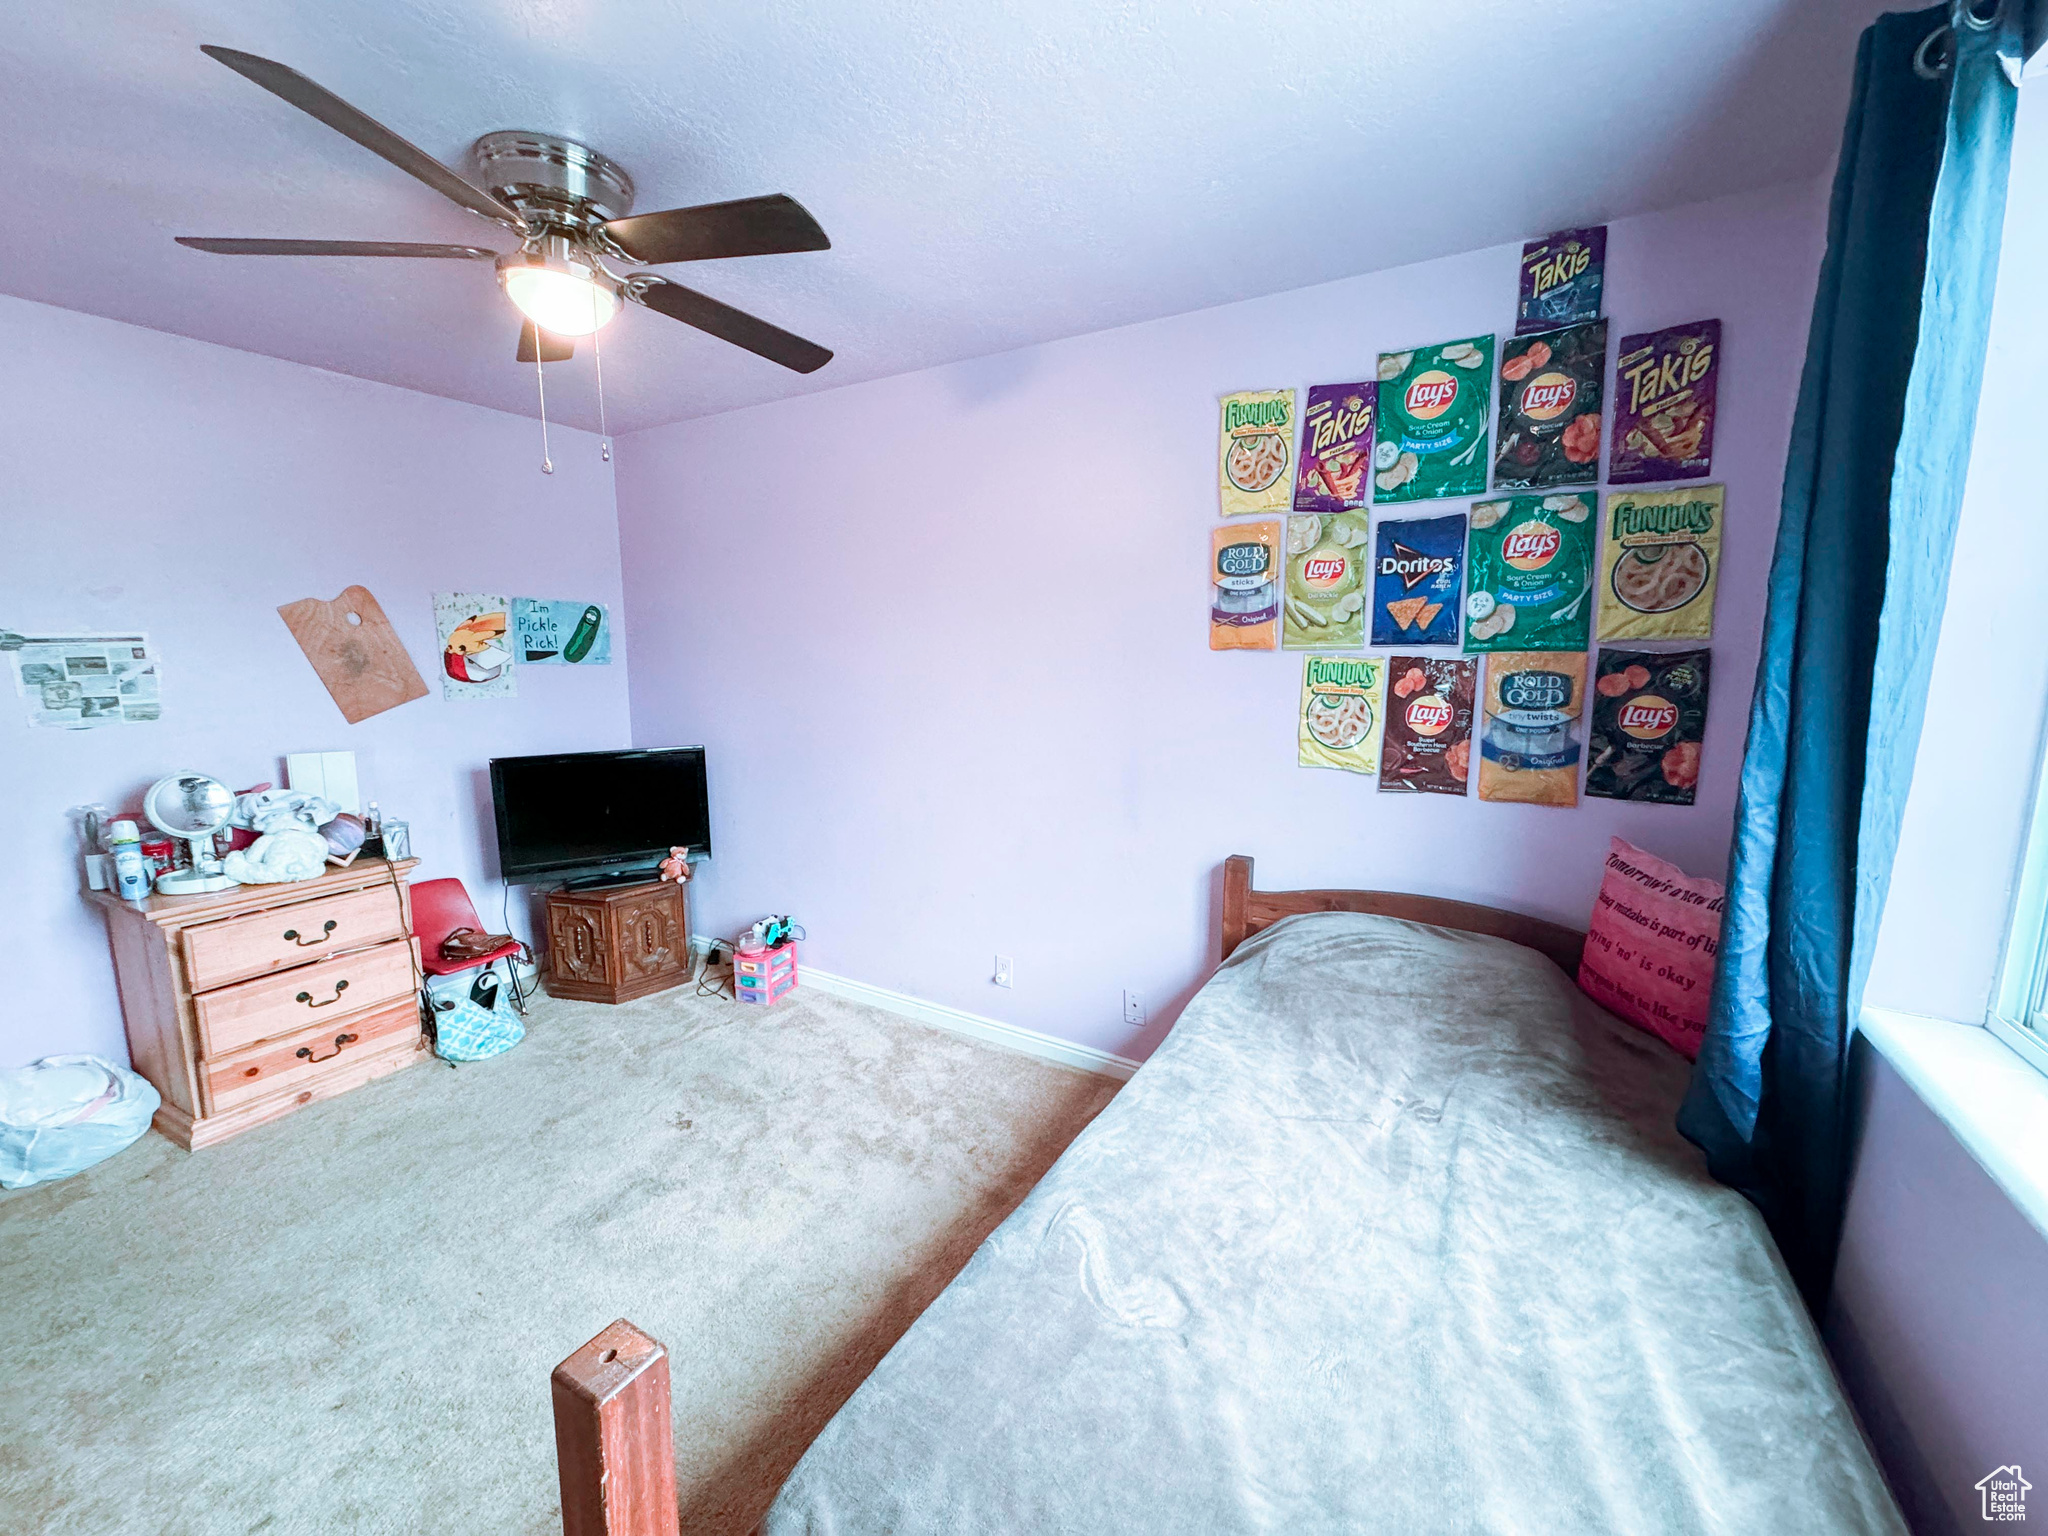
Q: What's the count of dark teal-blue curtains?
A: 1